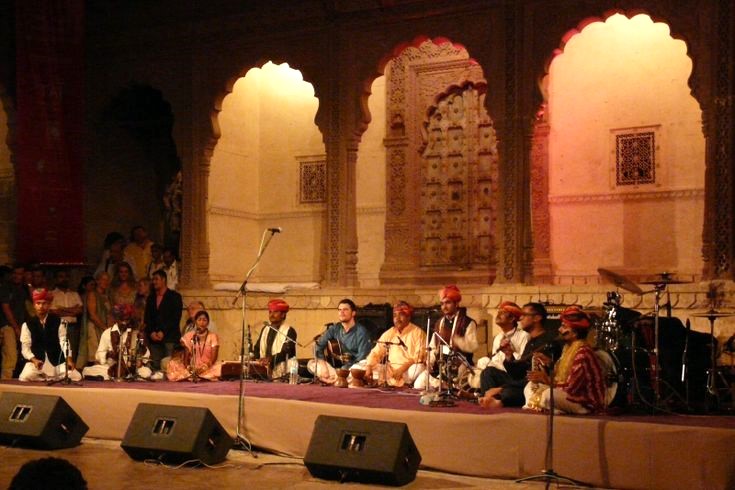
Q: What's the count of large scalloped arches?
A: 3